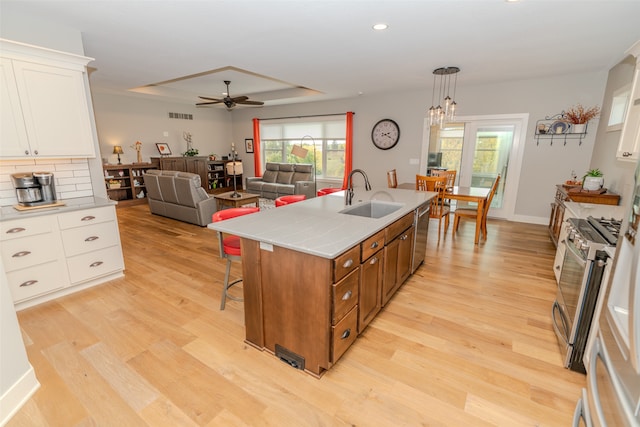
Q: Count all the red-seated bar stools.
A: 3